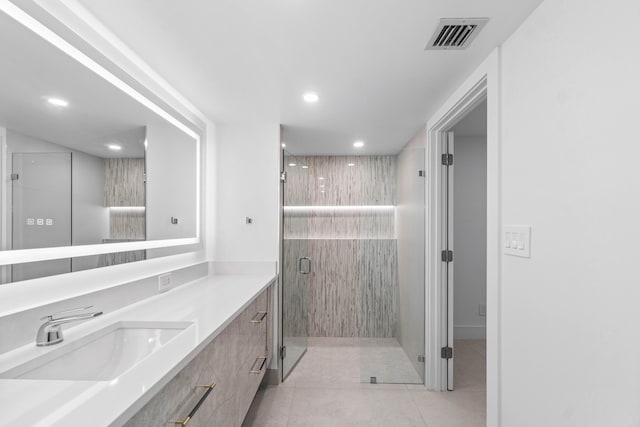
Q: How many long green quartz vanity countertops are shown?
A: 0